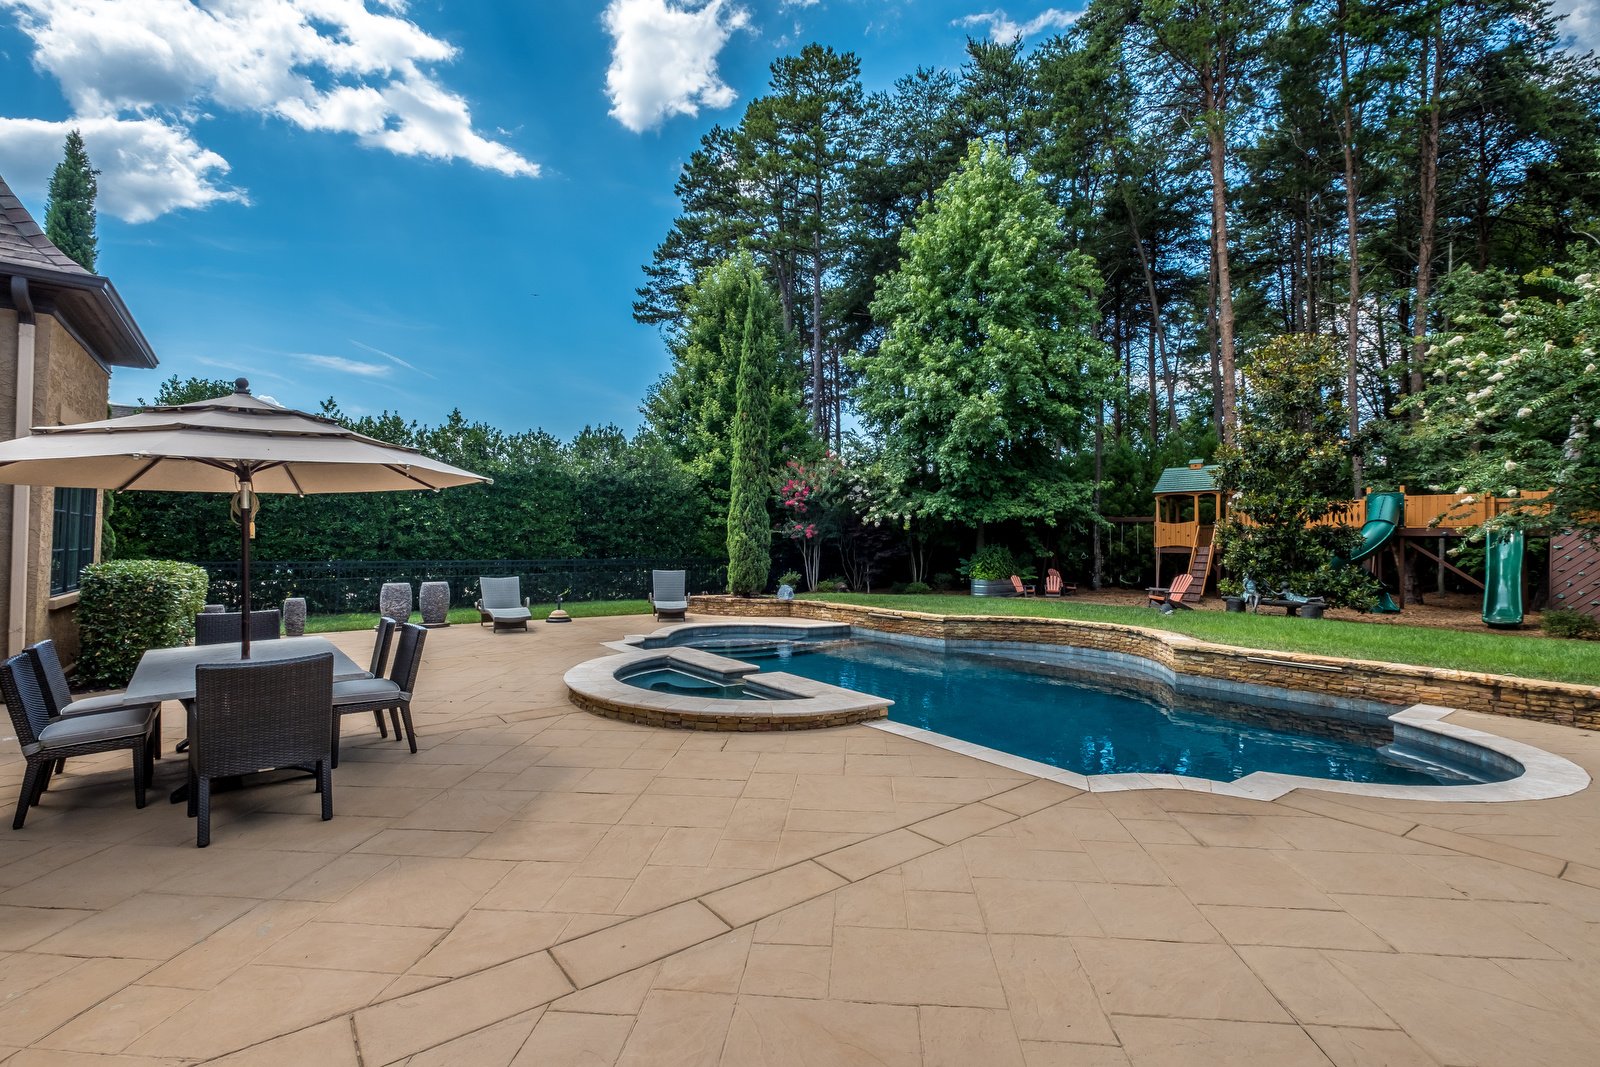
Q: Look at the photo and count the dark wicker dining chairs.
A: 6